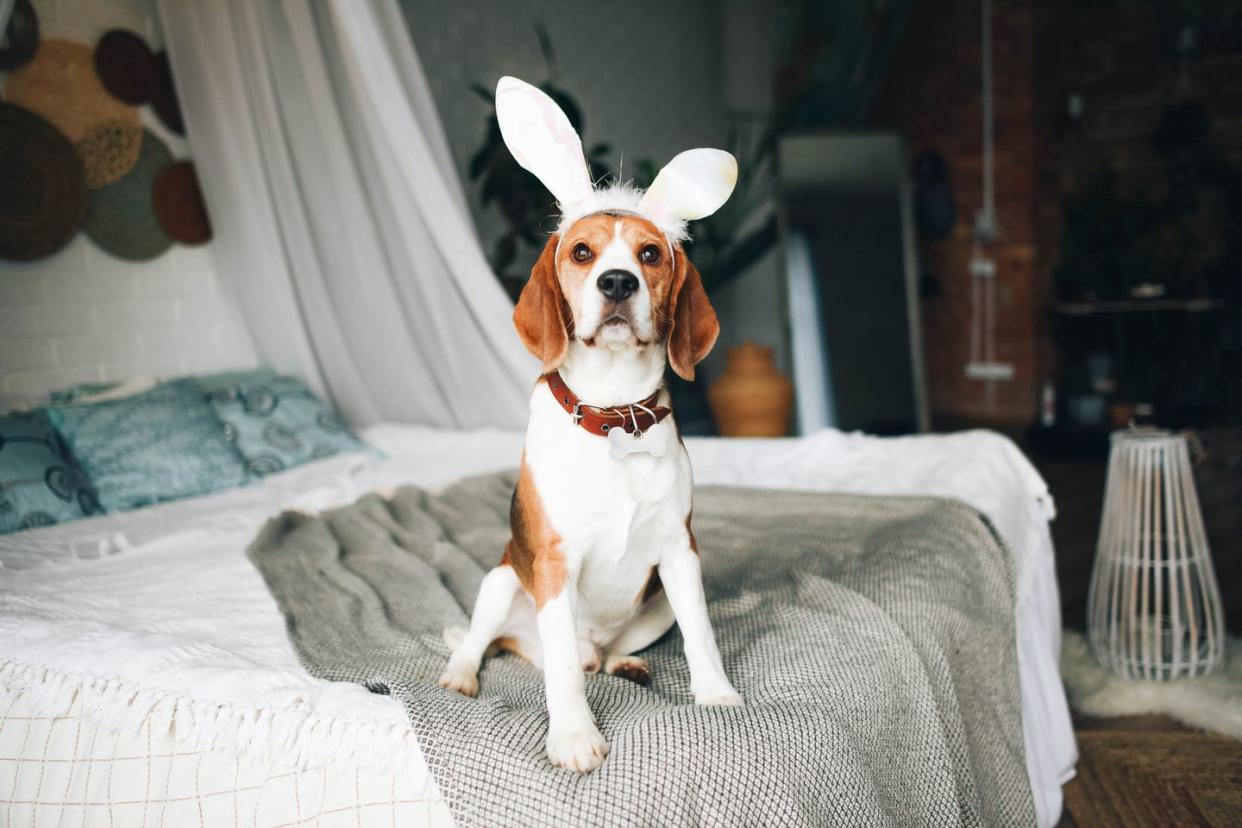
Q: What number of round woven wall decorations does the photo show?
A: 8